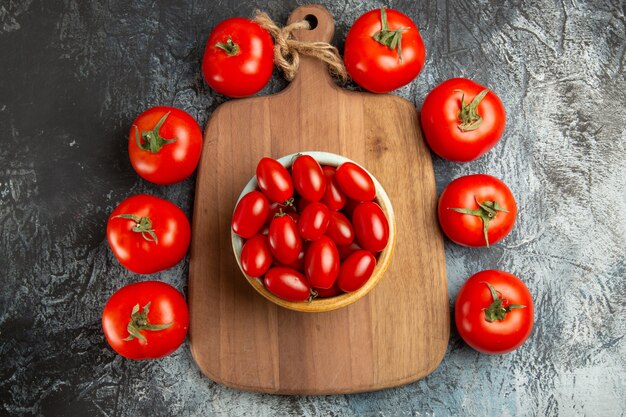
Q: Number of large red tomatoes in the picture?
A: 8